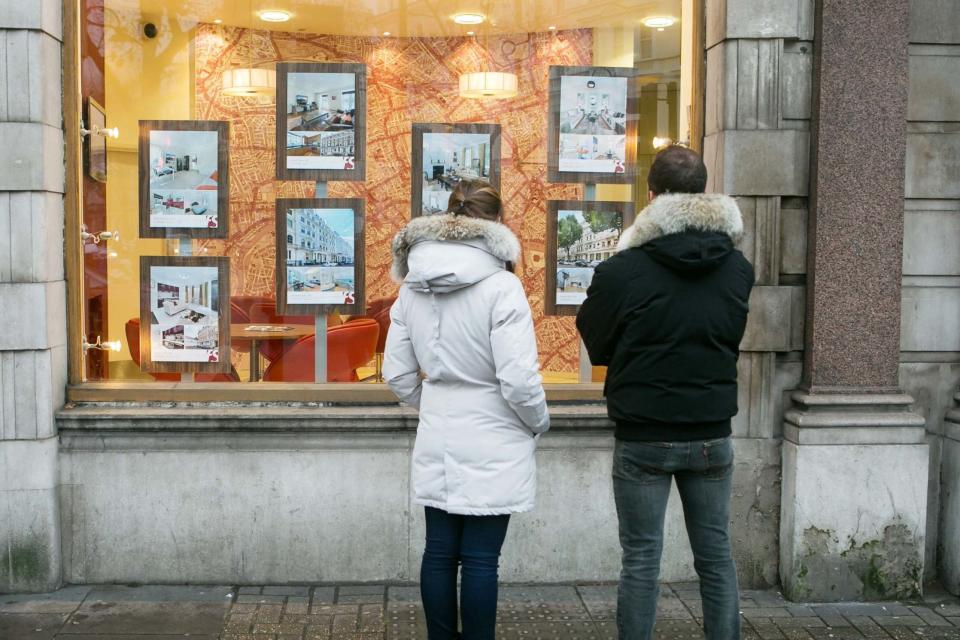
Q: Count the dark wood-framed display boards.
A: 7